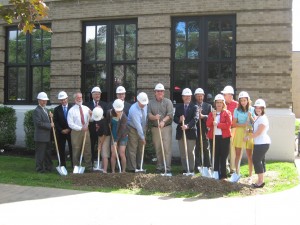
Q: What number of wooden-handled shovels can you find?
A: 10